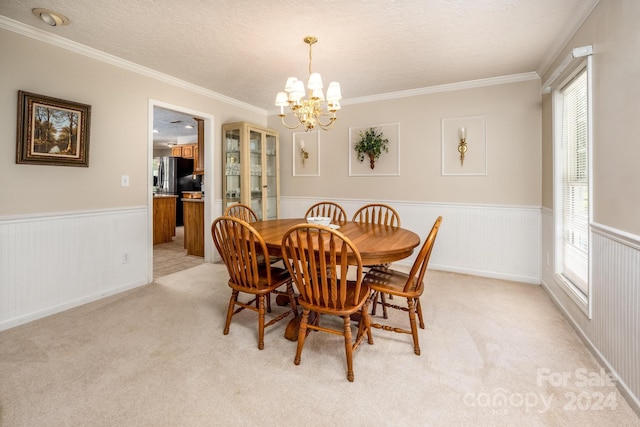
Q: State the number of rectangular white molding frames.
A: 3